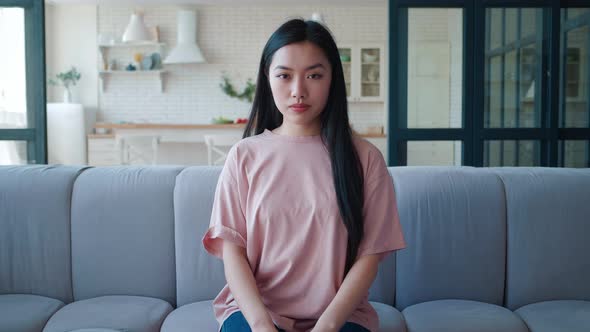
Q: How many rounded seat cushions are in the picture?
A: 6